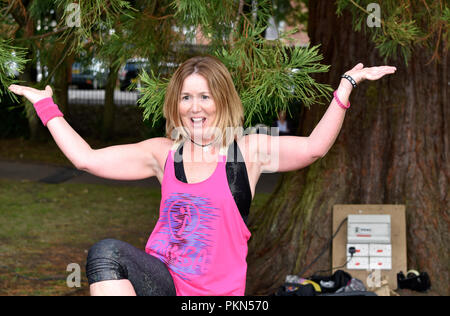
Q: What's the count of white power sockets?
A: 4